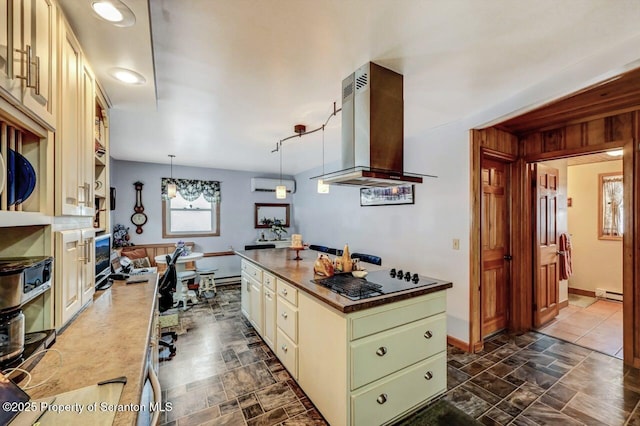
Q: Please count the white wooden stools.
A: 2